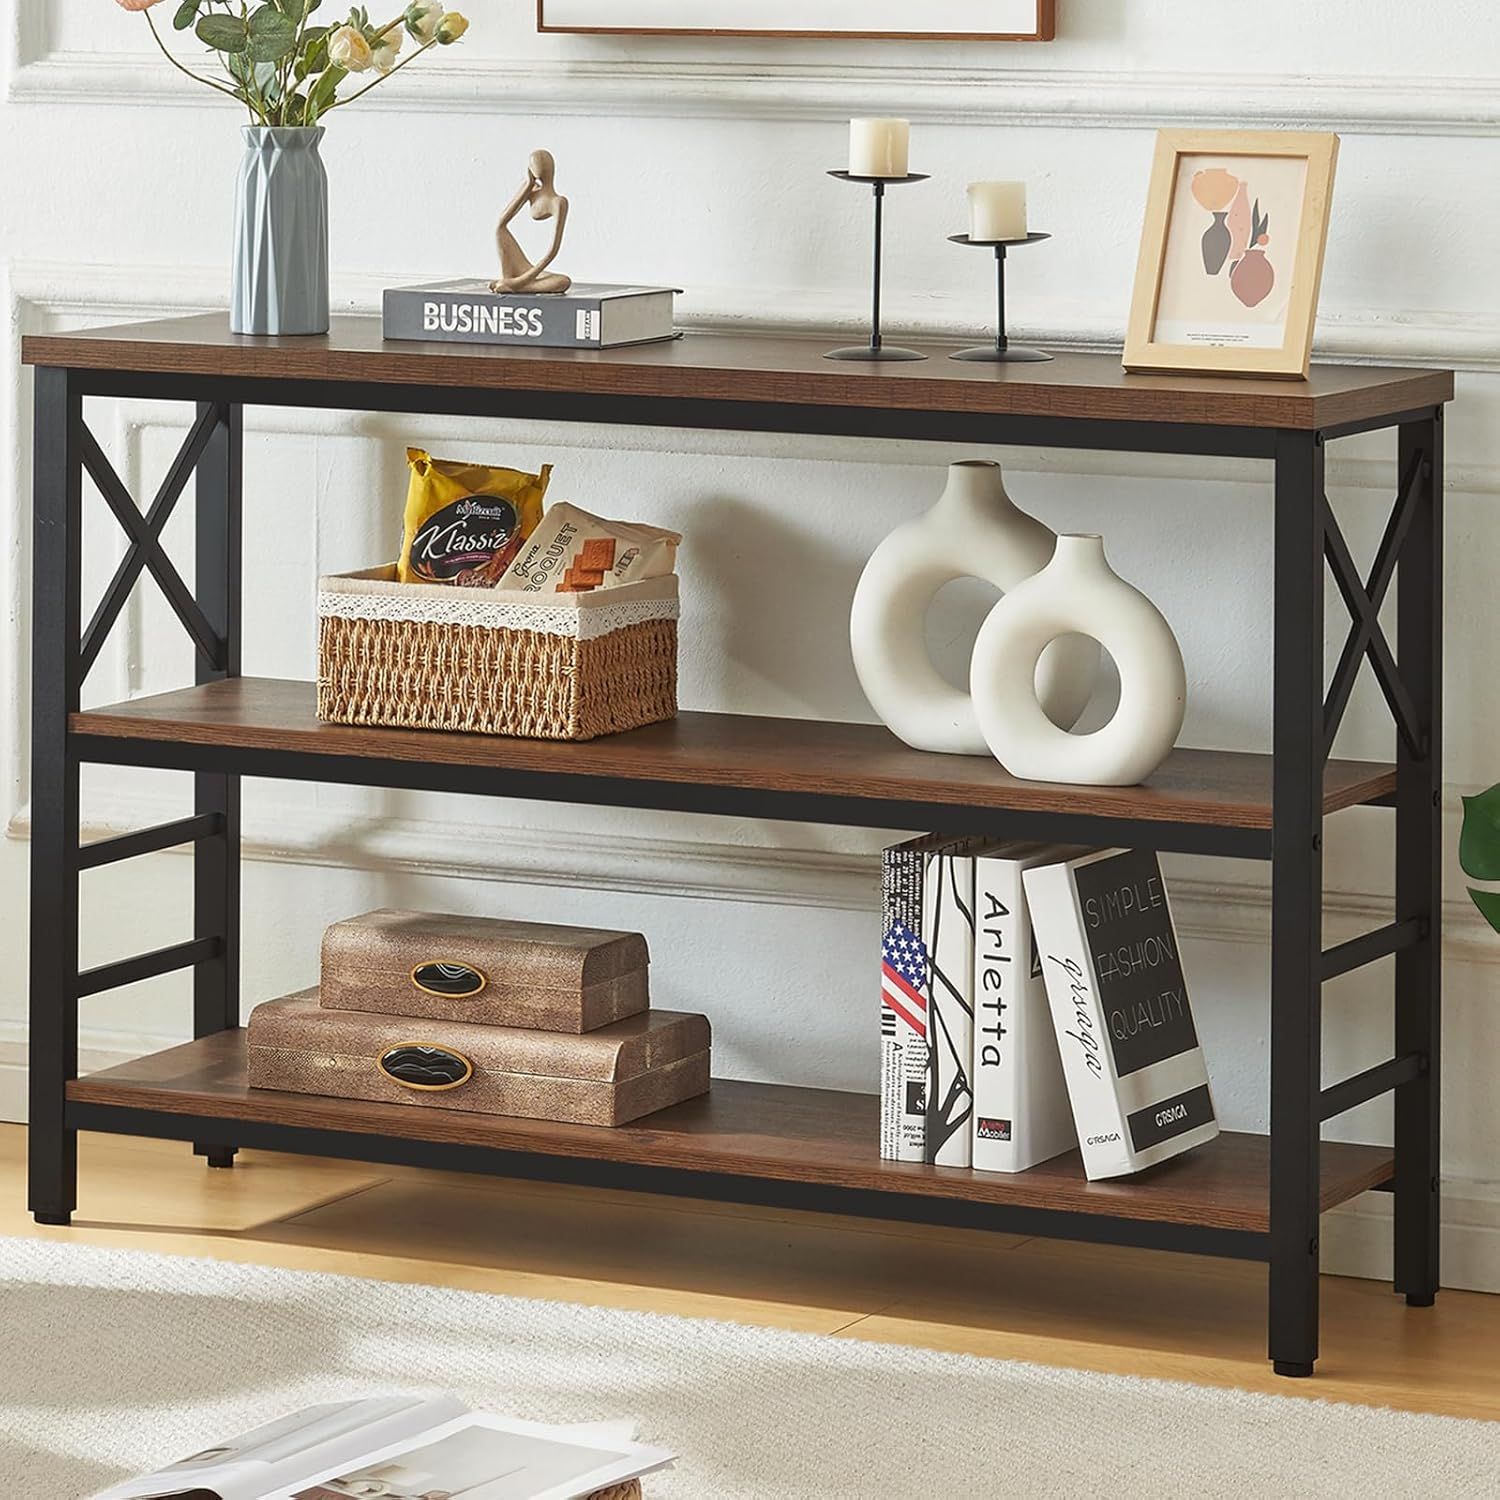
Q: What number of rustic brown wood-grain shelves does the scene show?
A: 3